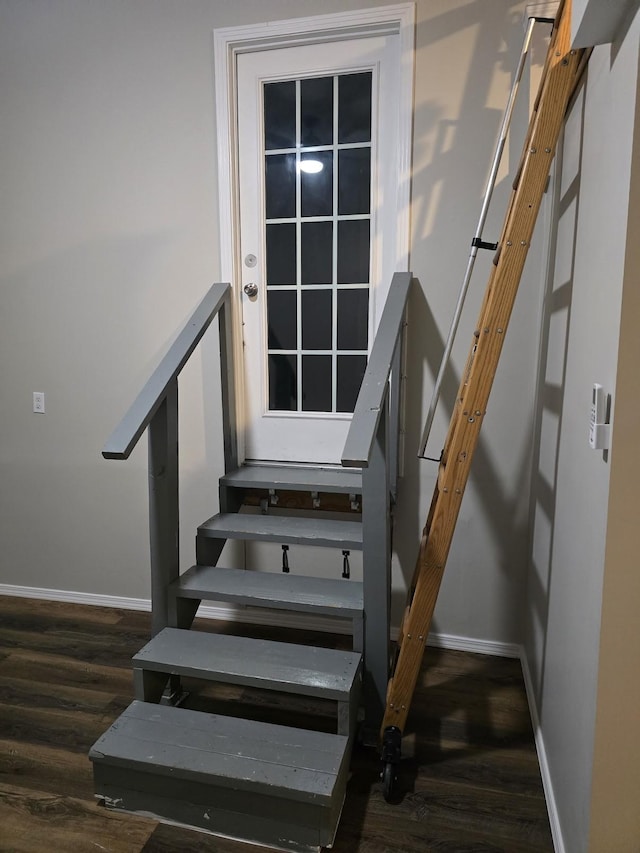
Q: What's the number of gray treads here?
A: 5